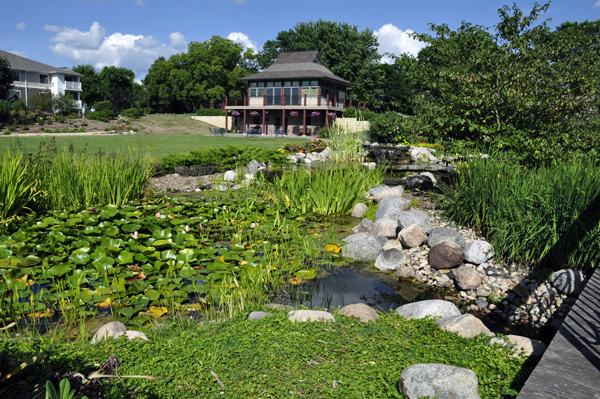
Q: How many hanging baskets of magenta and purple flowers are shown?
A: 5